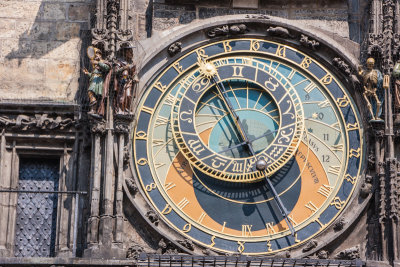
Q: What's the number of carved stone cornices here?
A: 1